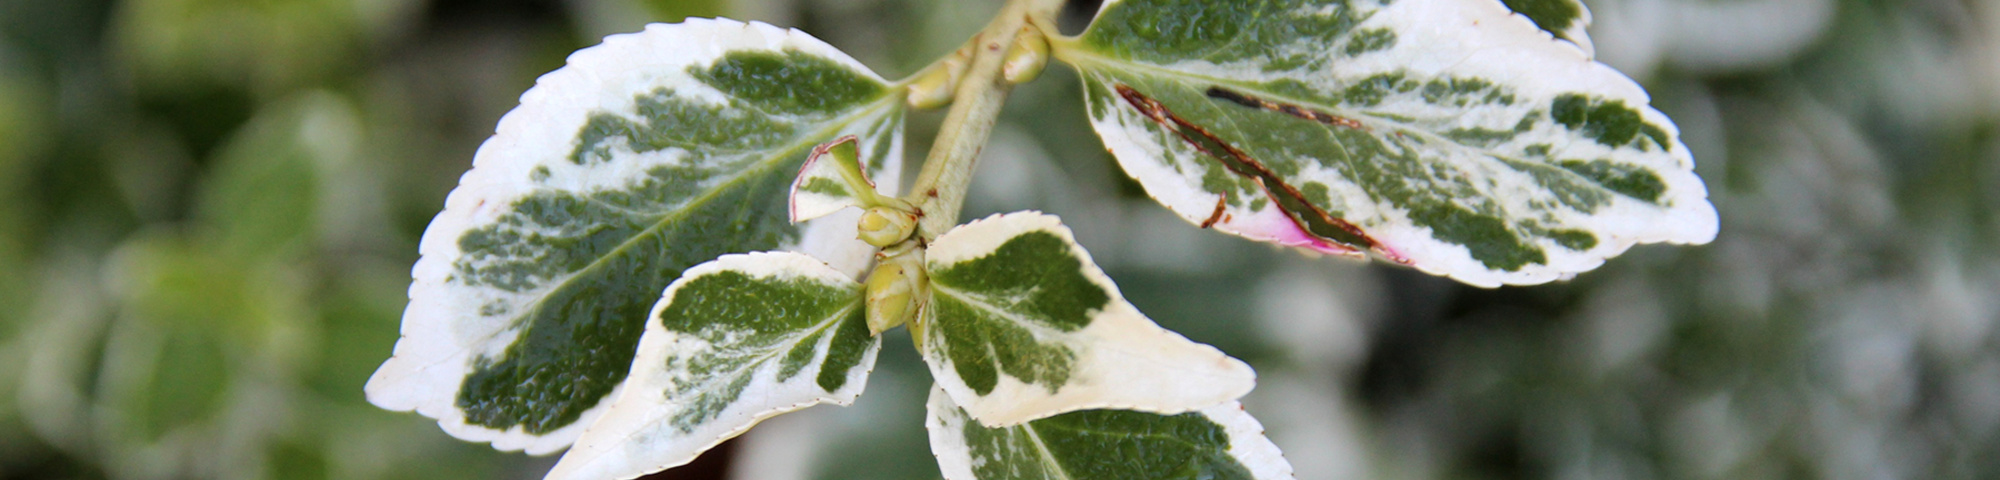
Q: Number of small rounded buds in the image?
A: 4